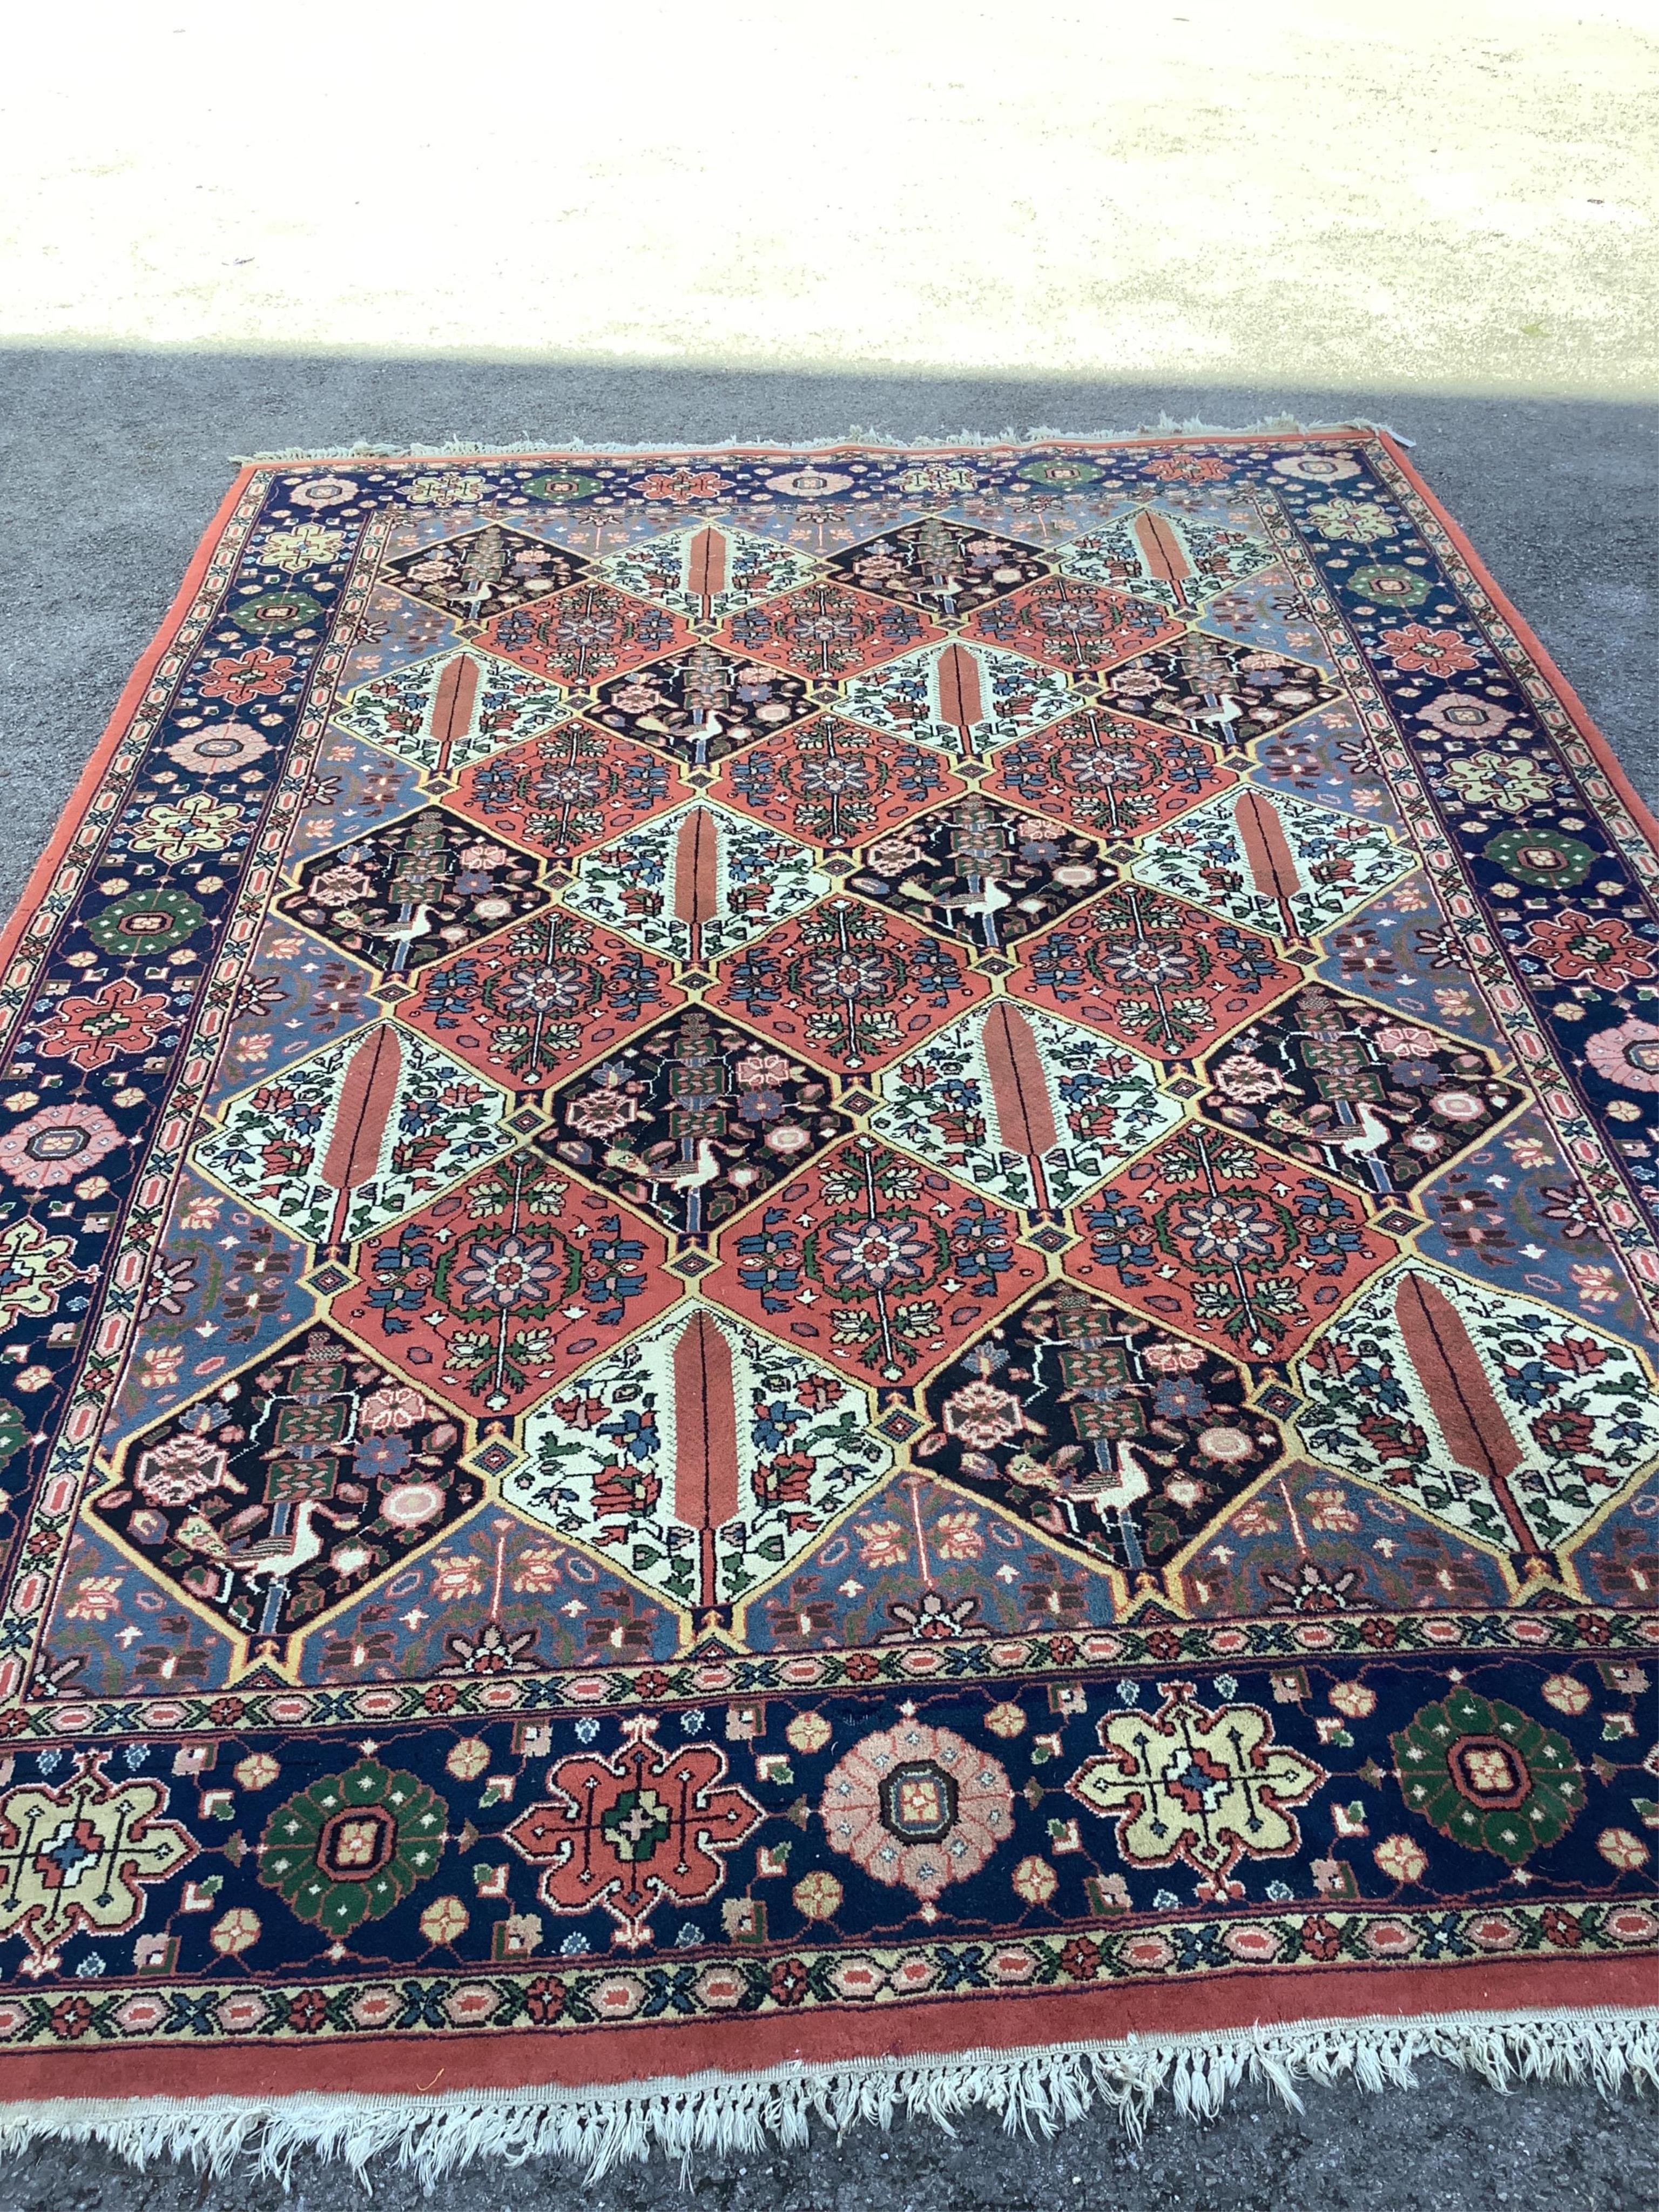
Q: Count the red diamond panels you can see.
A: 12